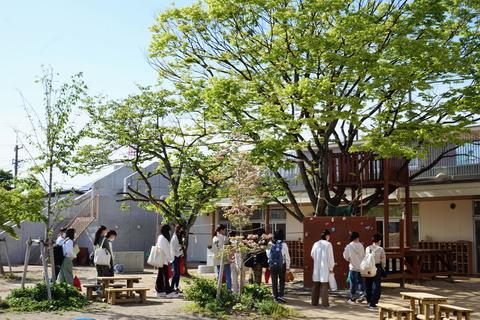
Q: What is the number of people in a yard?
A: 13